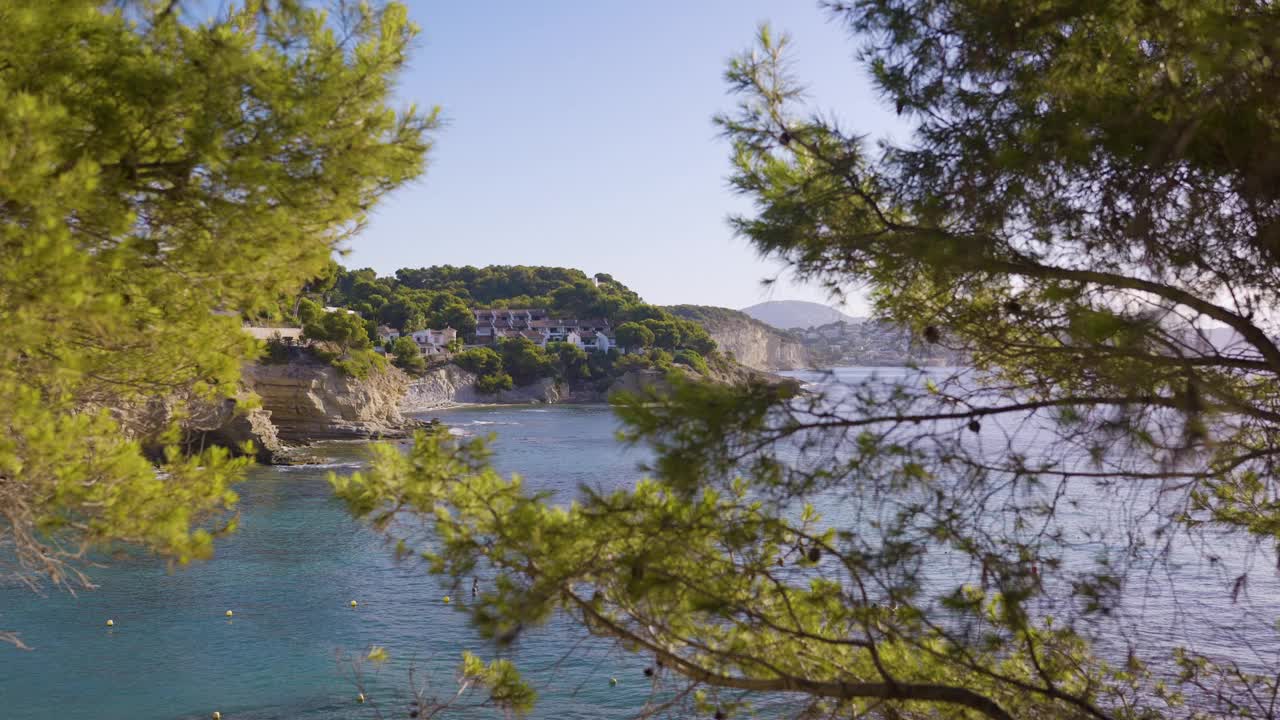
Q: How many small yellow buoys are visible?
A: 7